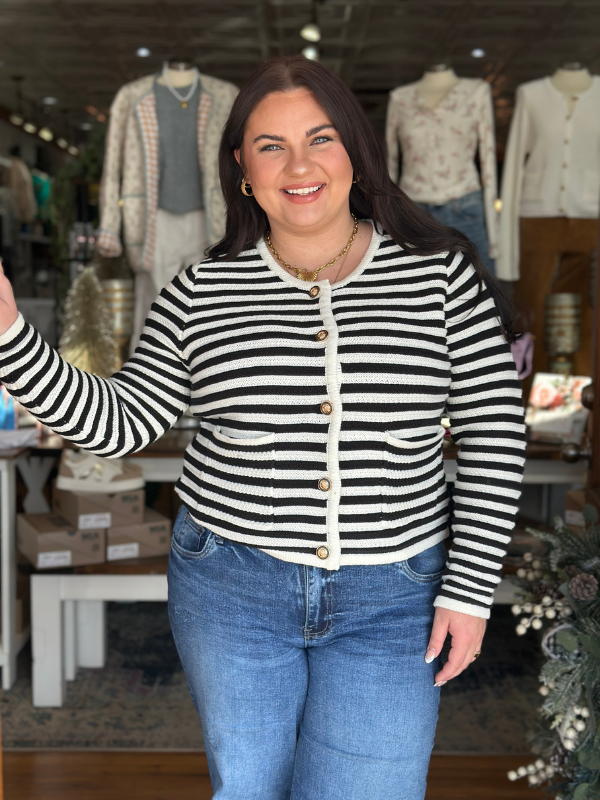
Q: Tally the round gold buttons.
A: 5